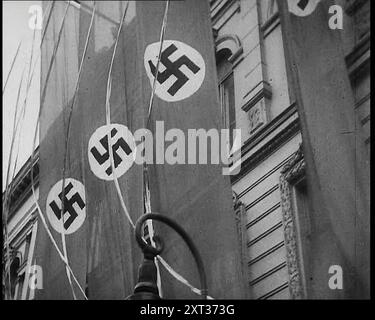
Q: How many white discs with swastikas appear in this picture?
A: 4